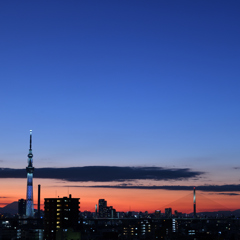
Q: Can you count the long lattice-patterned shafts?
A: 1